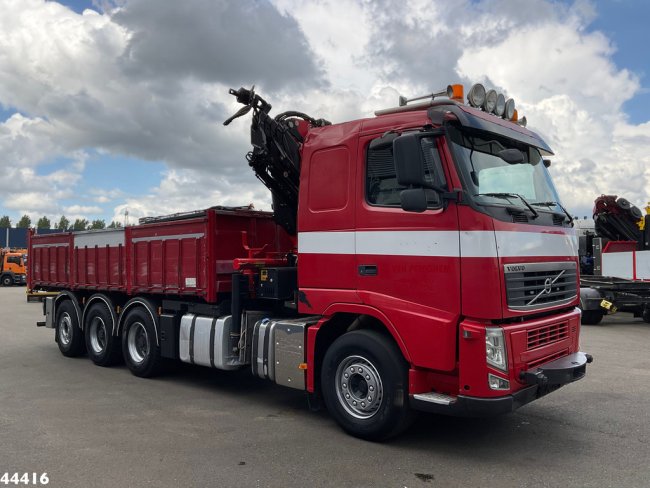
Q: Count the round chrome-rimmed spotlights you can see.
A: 4